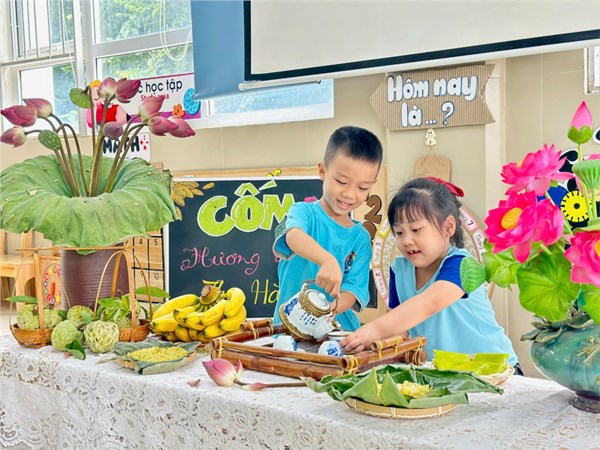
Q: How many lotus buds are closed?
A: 11